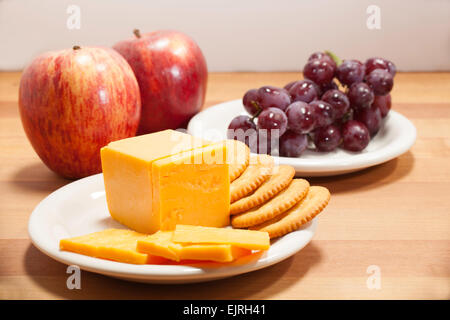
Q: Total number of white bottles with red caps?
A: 0